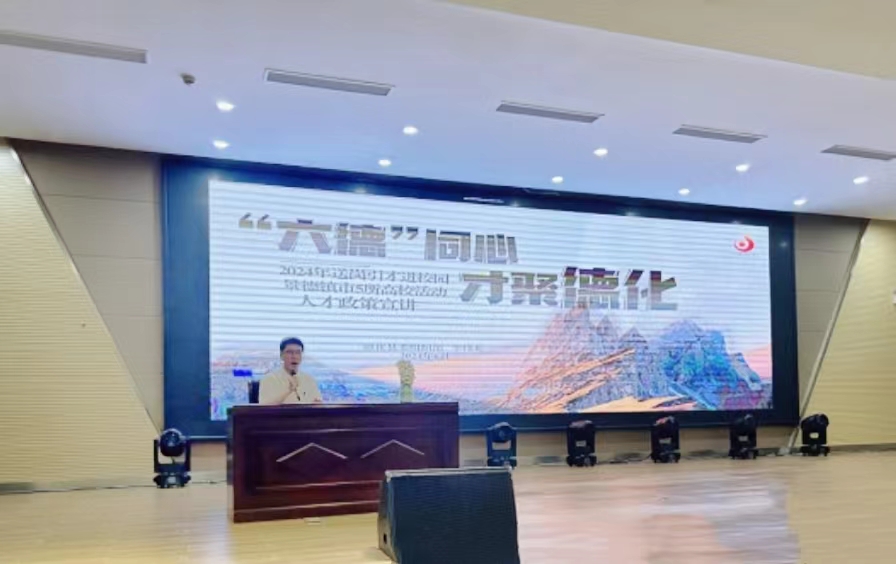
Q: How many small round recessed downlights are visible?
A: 10